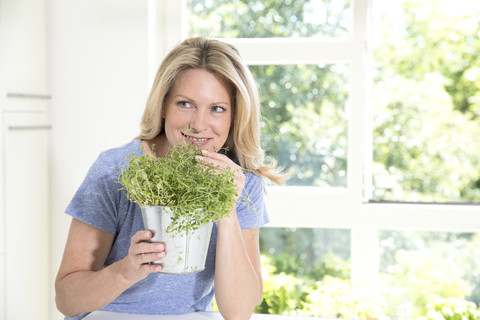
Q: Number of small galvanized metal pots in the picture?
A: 1